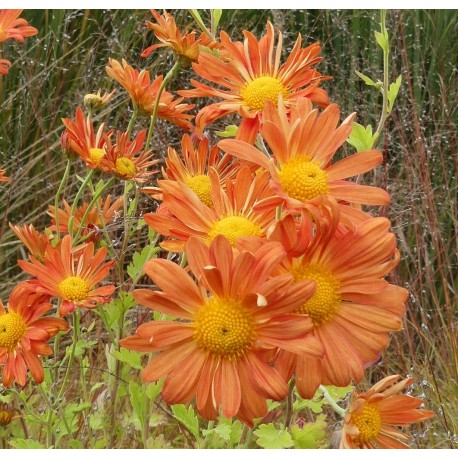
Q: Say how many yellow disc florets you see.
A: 11